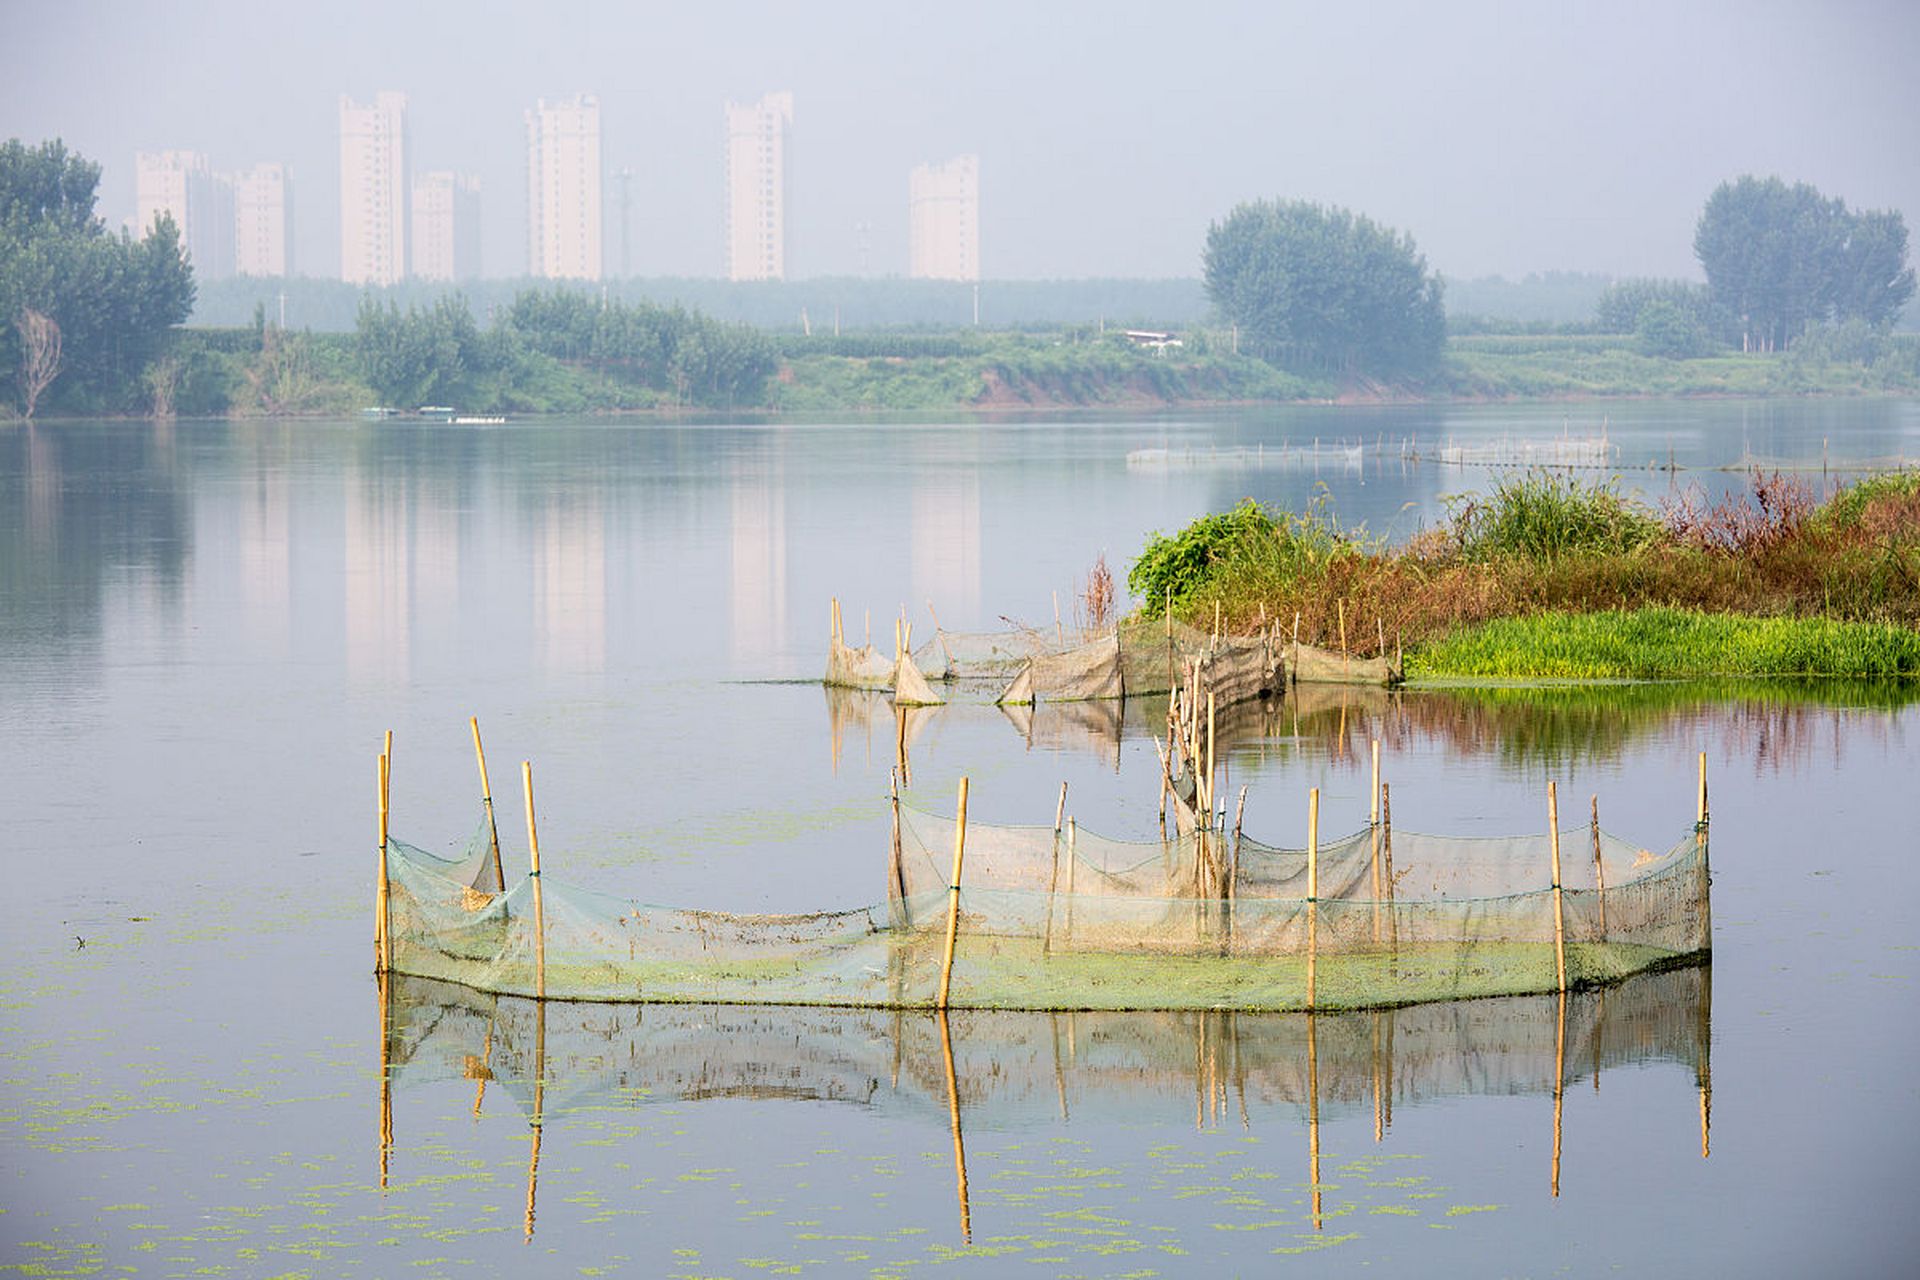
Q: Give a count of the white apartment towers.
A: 7